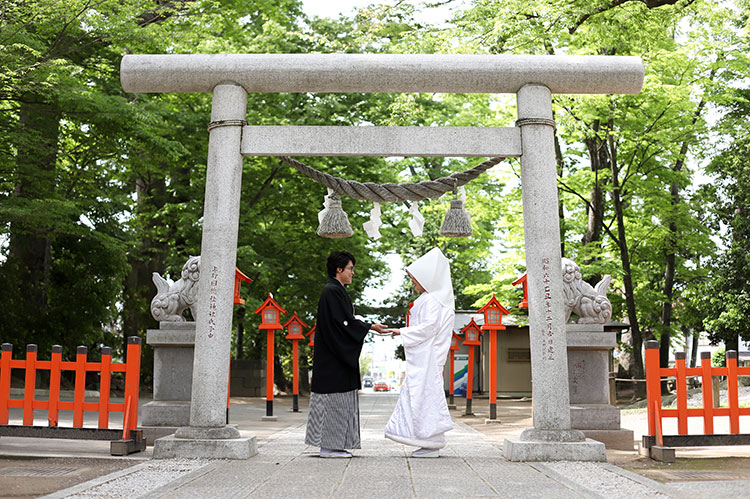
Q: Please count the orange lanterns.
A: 8